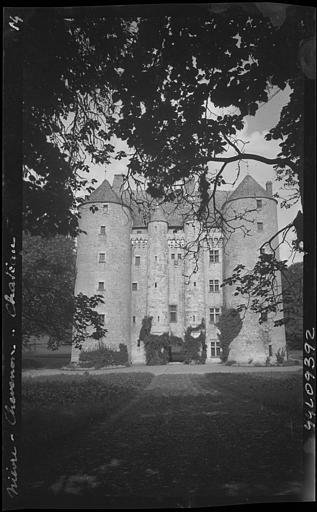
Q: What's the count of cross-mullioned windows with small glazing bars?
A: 4